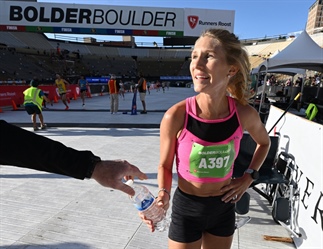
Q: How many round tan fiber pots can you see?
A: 0